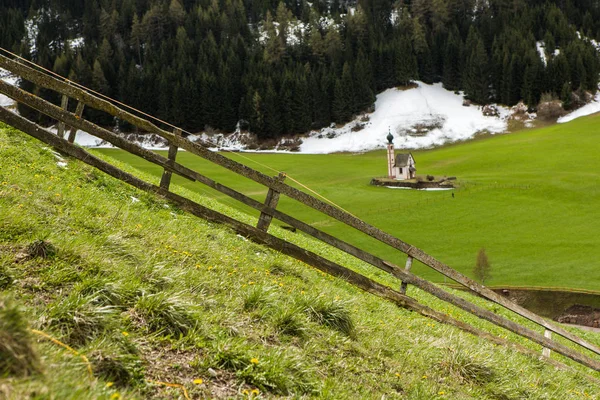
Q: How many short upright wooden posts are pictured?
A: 6